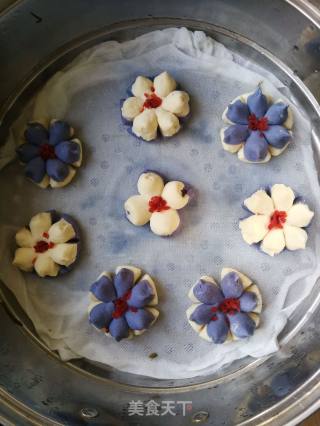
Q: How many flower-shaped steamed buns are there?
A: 8